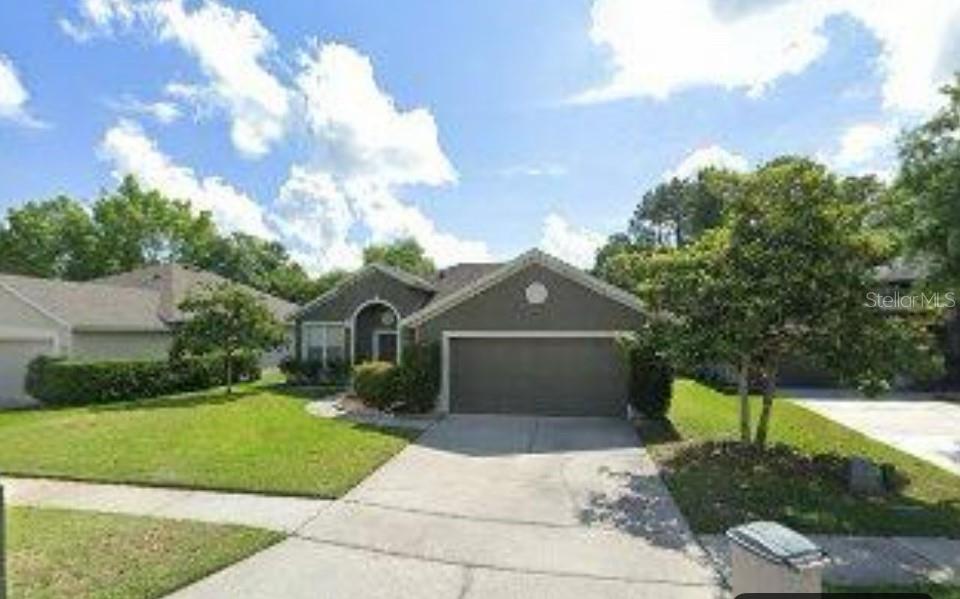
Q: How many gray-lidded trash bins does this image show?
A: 1